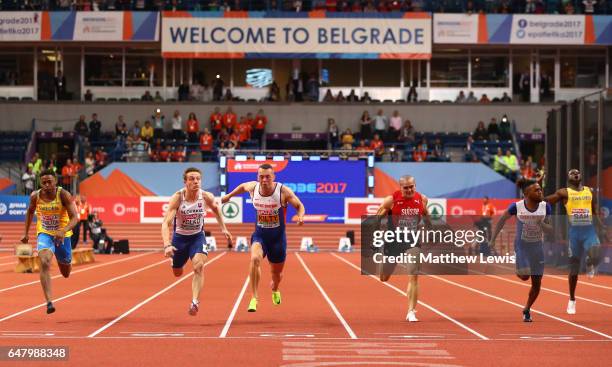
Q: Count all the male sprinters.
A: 6